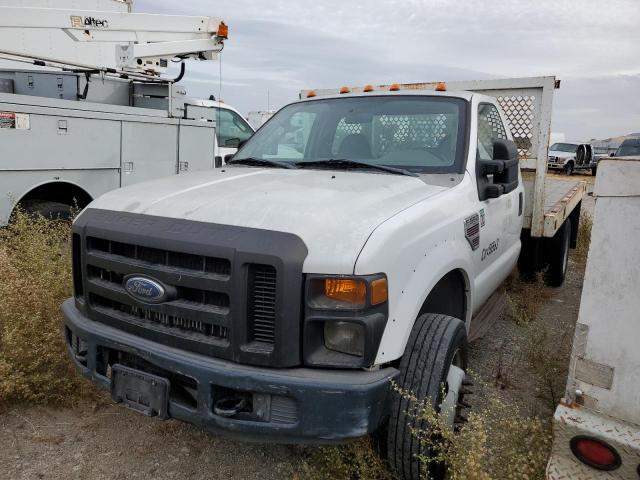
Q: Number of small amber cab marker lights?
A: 5